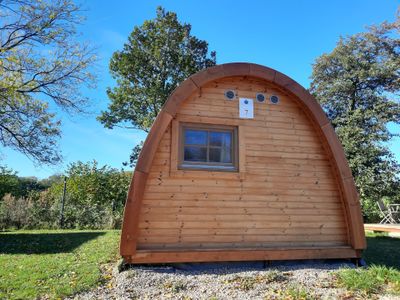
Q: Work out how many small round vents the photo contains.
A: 3